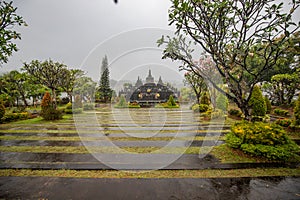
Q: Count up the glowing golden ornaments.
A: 3